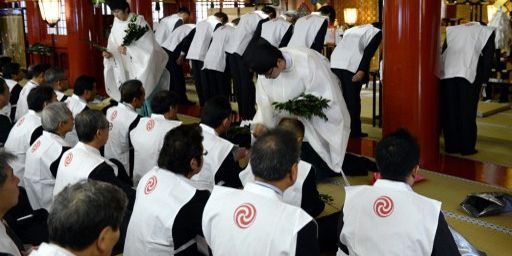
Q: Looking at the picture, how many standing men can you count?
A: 11